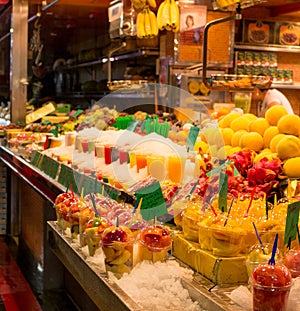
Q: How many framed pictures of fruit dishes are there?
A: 2